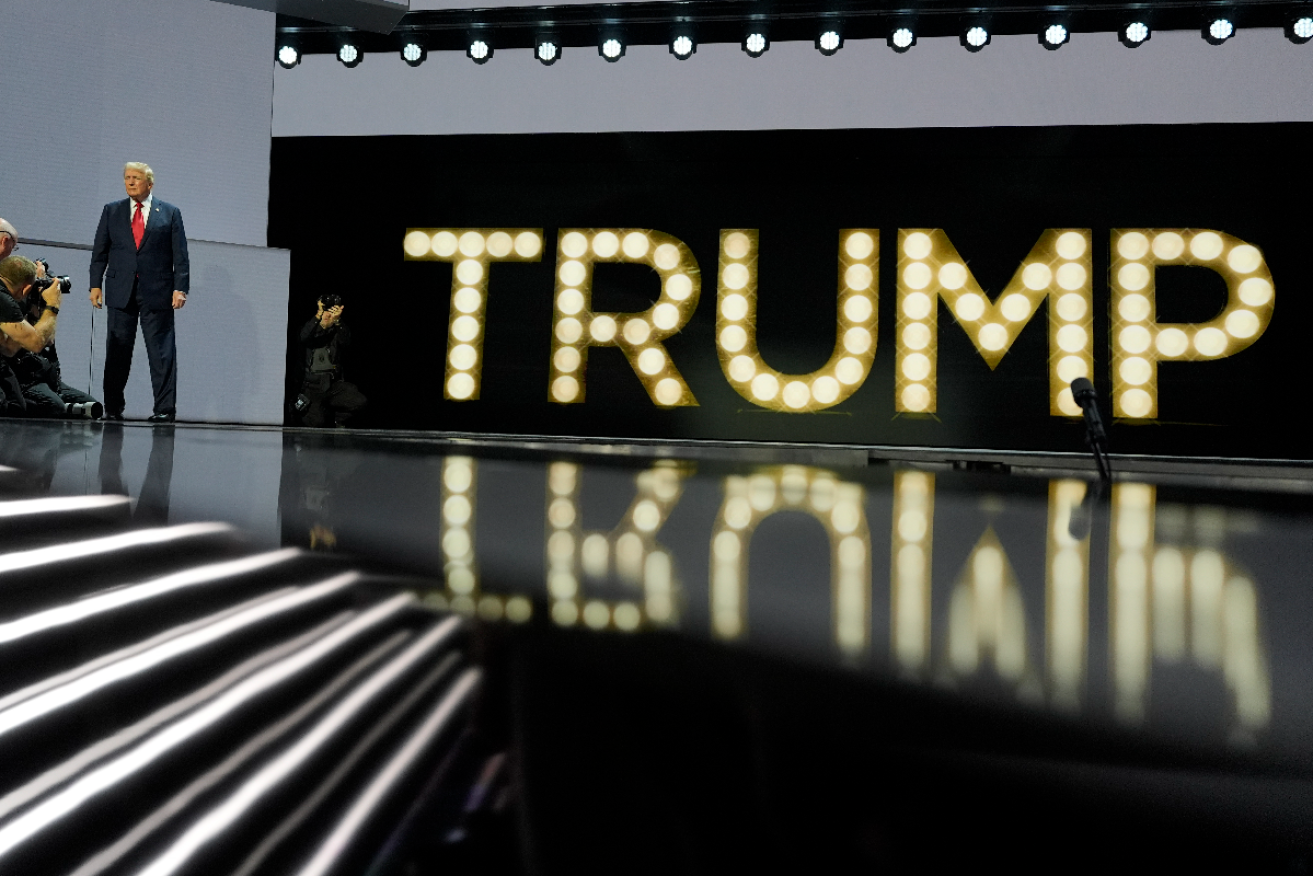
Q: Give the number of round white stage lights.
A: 15